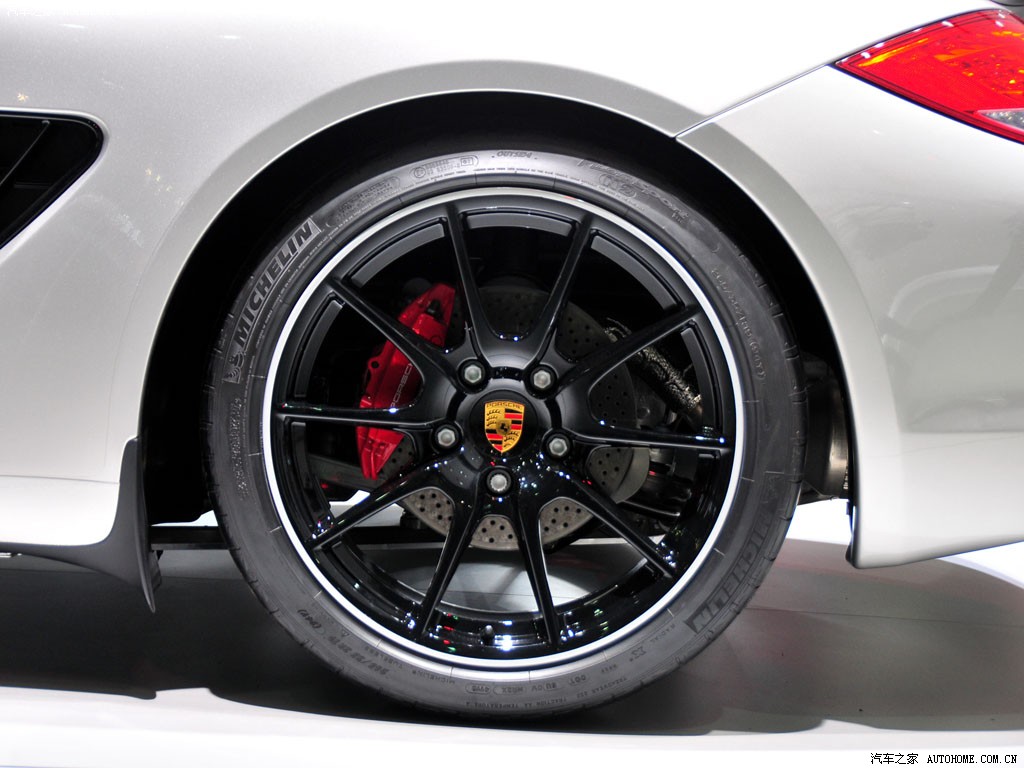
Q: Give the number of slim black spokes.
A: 10